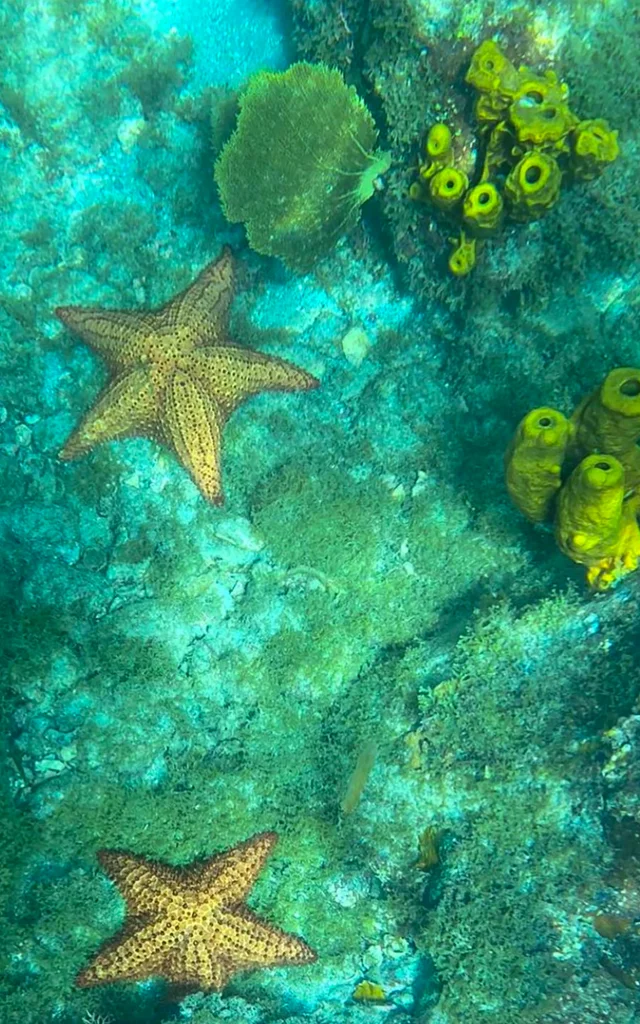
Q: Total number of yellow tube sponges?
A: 11